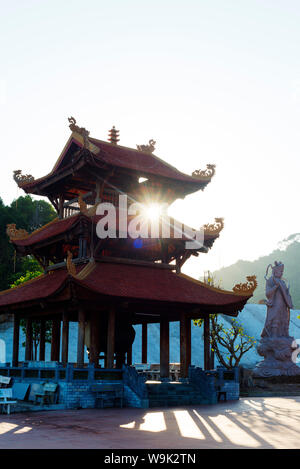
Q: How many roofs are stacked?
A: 3